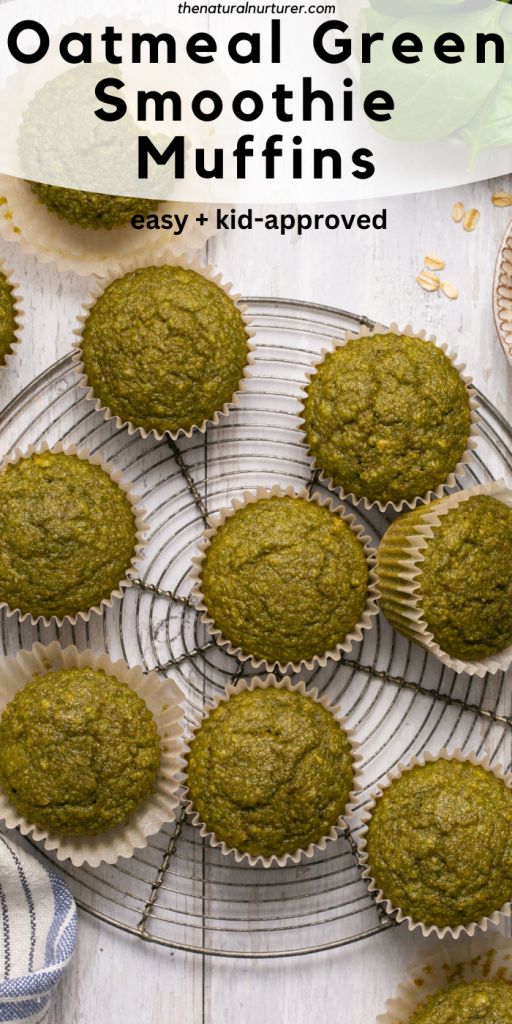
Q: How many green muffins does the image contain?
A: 11